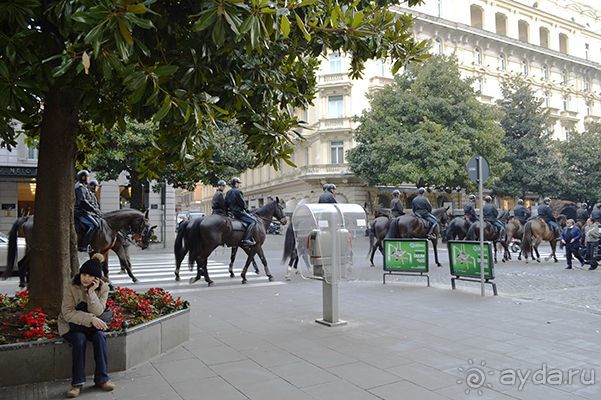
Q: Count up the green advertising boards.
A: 2